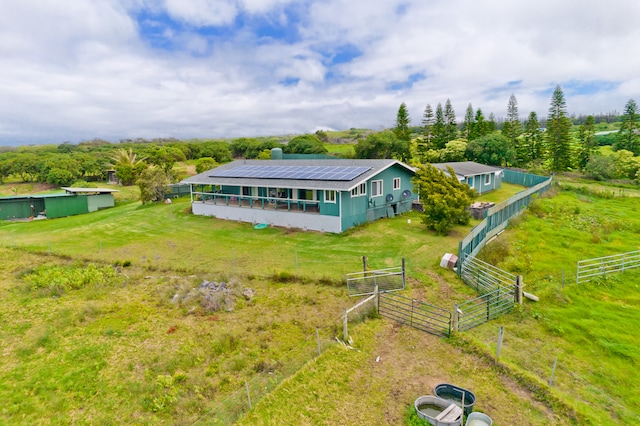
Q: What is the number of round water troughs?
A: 3